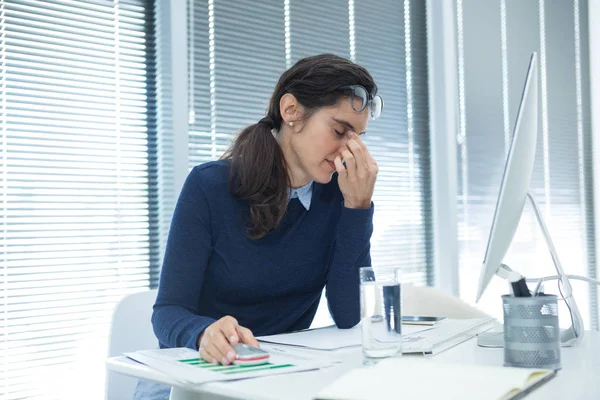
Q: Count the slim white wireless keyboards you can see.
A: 1